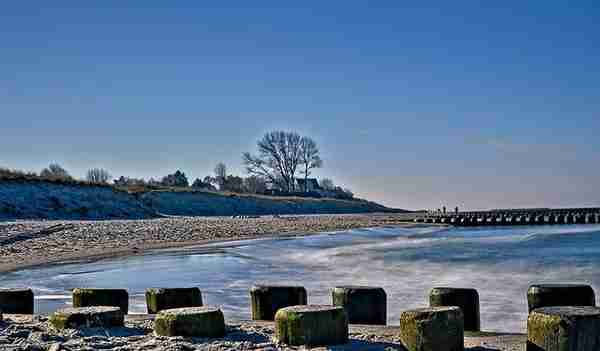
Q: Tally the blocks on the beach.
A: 12